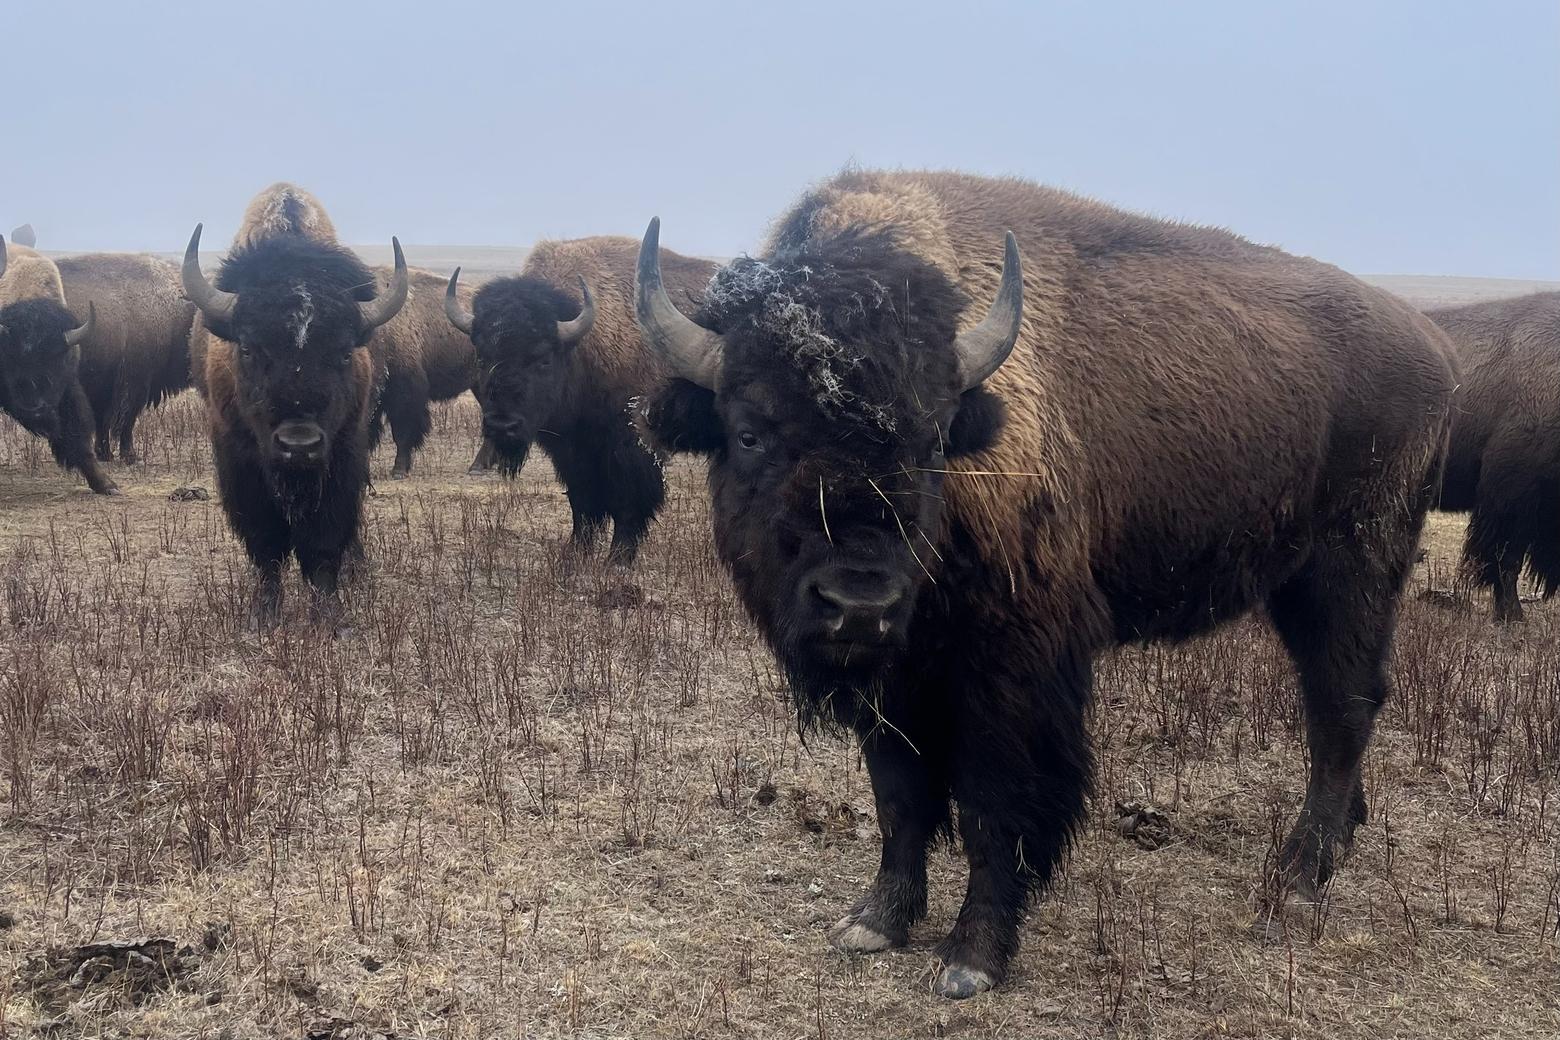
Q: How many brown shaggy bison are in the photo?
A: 7